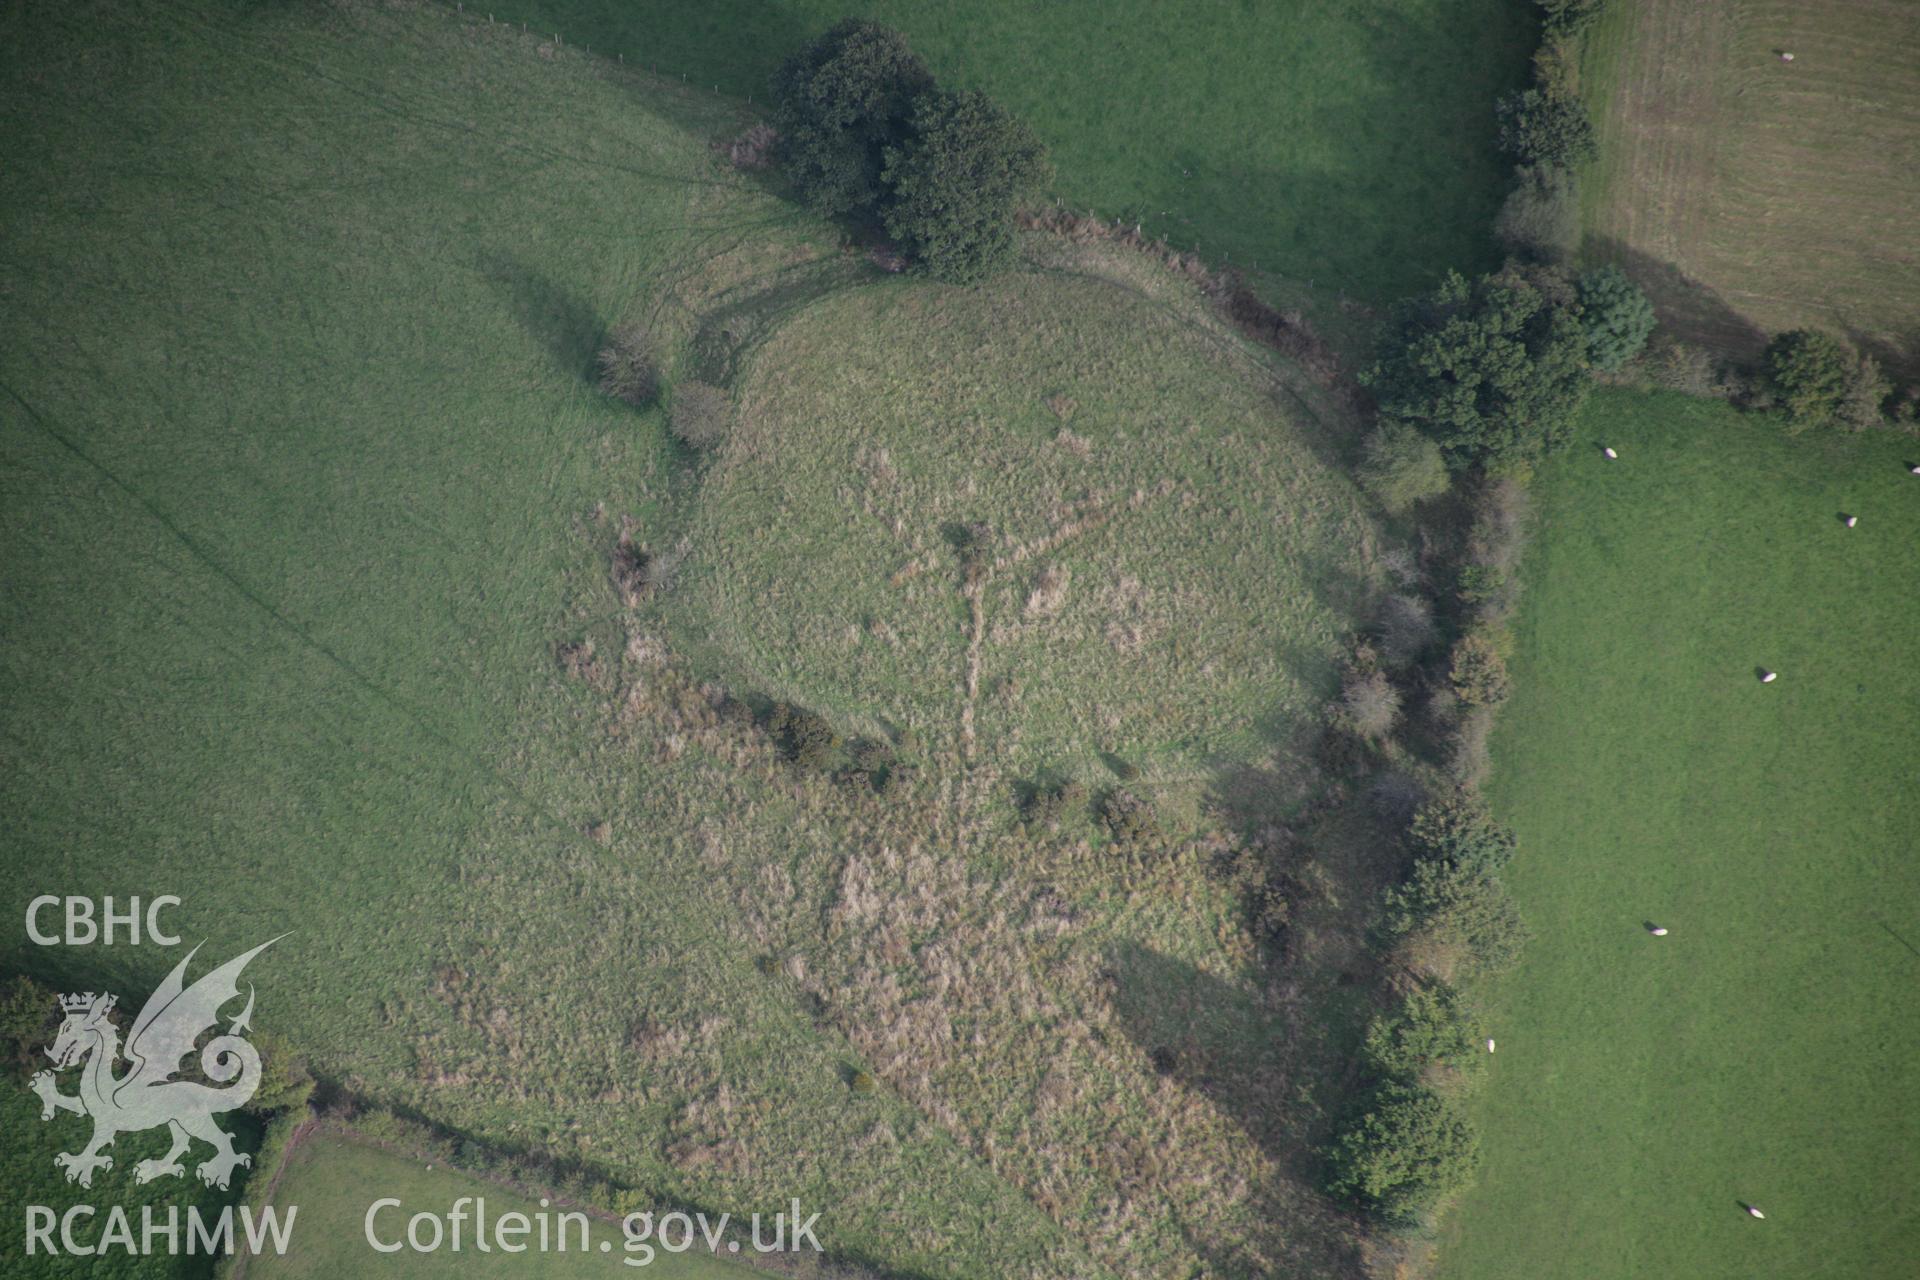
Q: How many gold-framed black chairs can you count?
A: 0